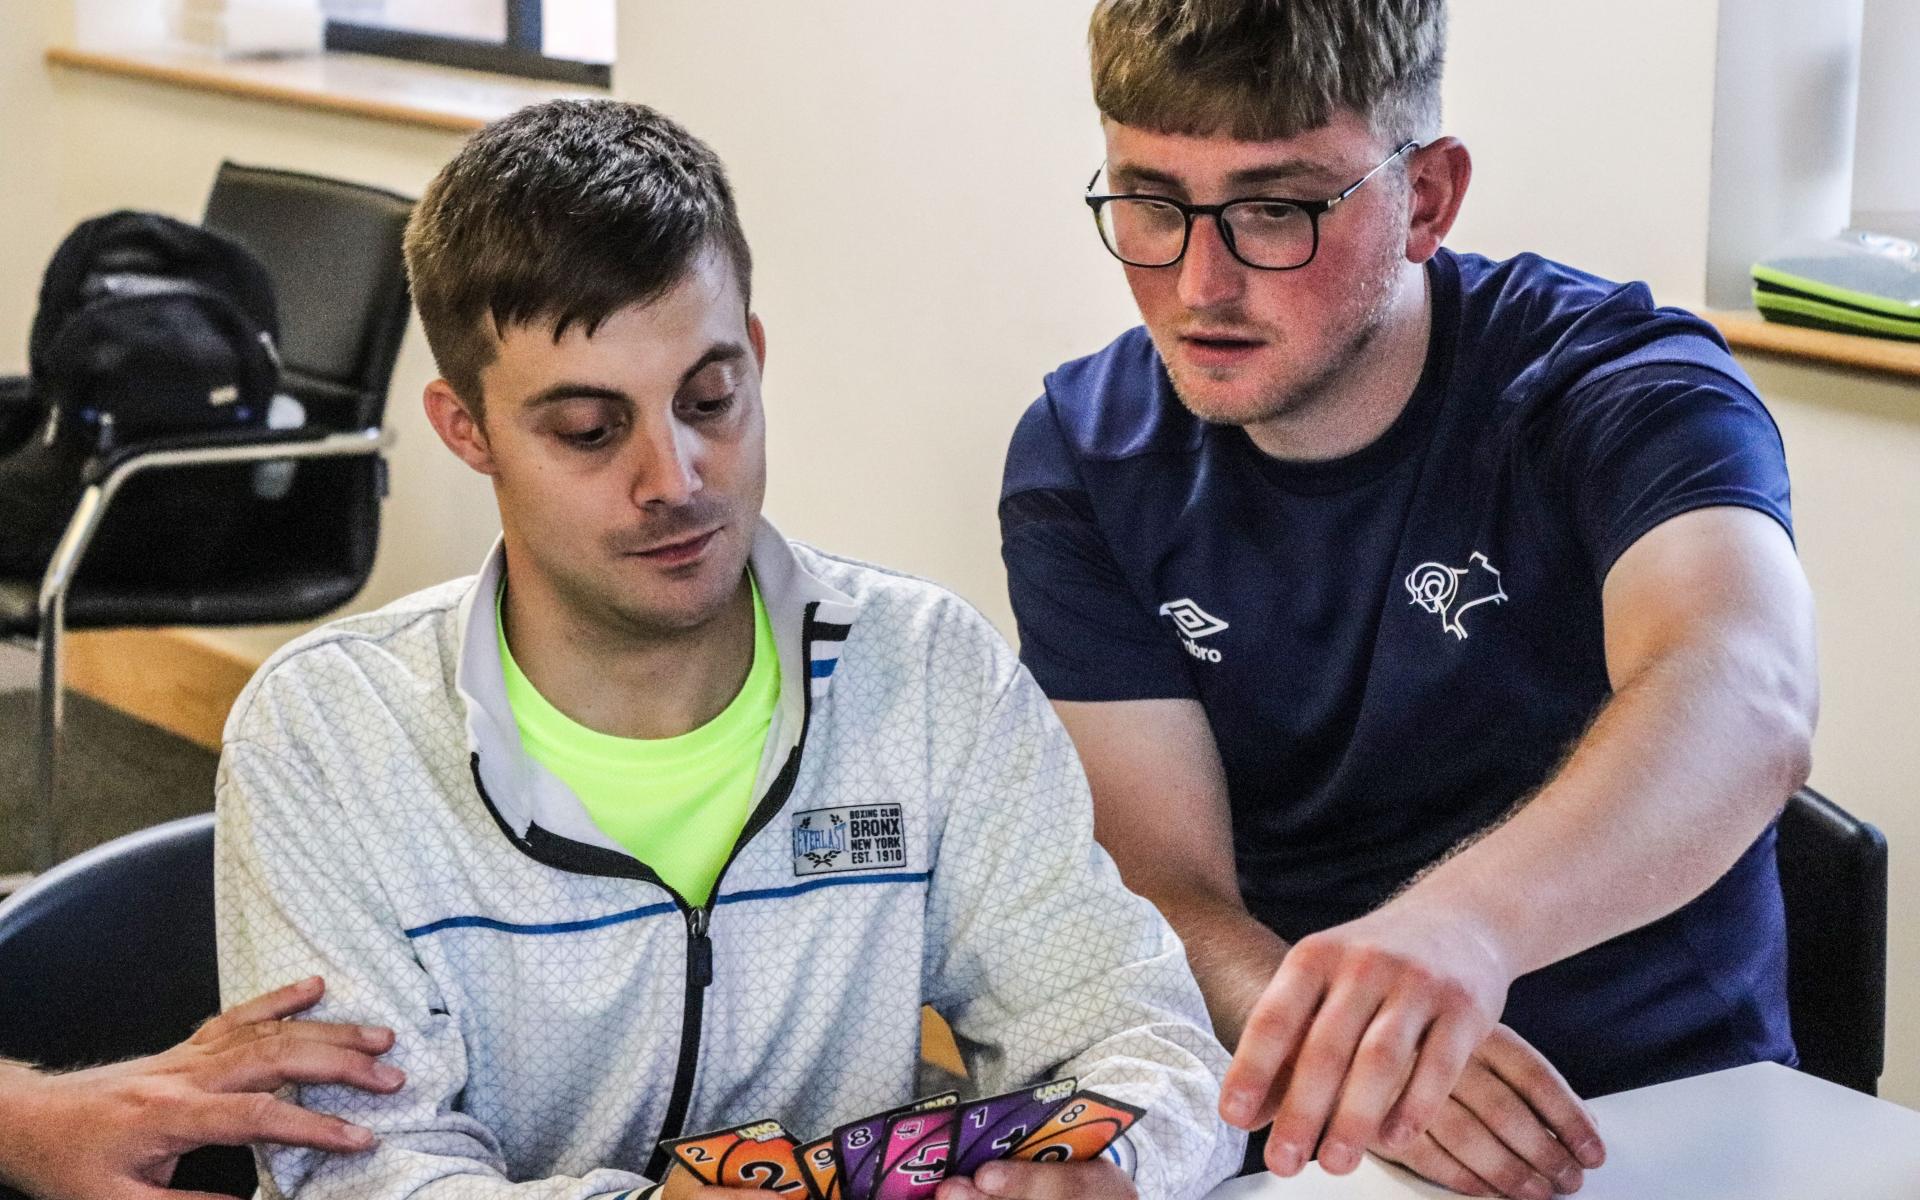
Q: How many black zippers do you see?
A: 1